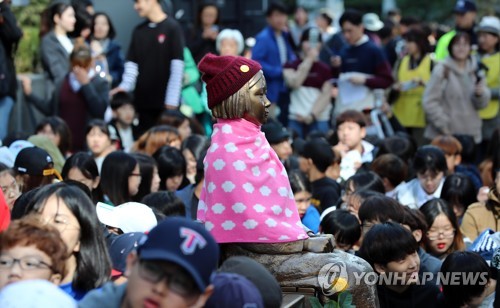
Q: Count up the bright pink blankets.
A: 1